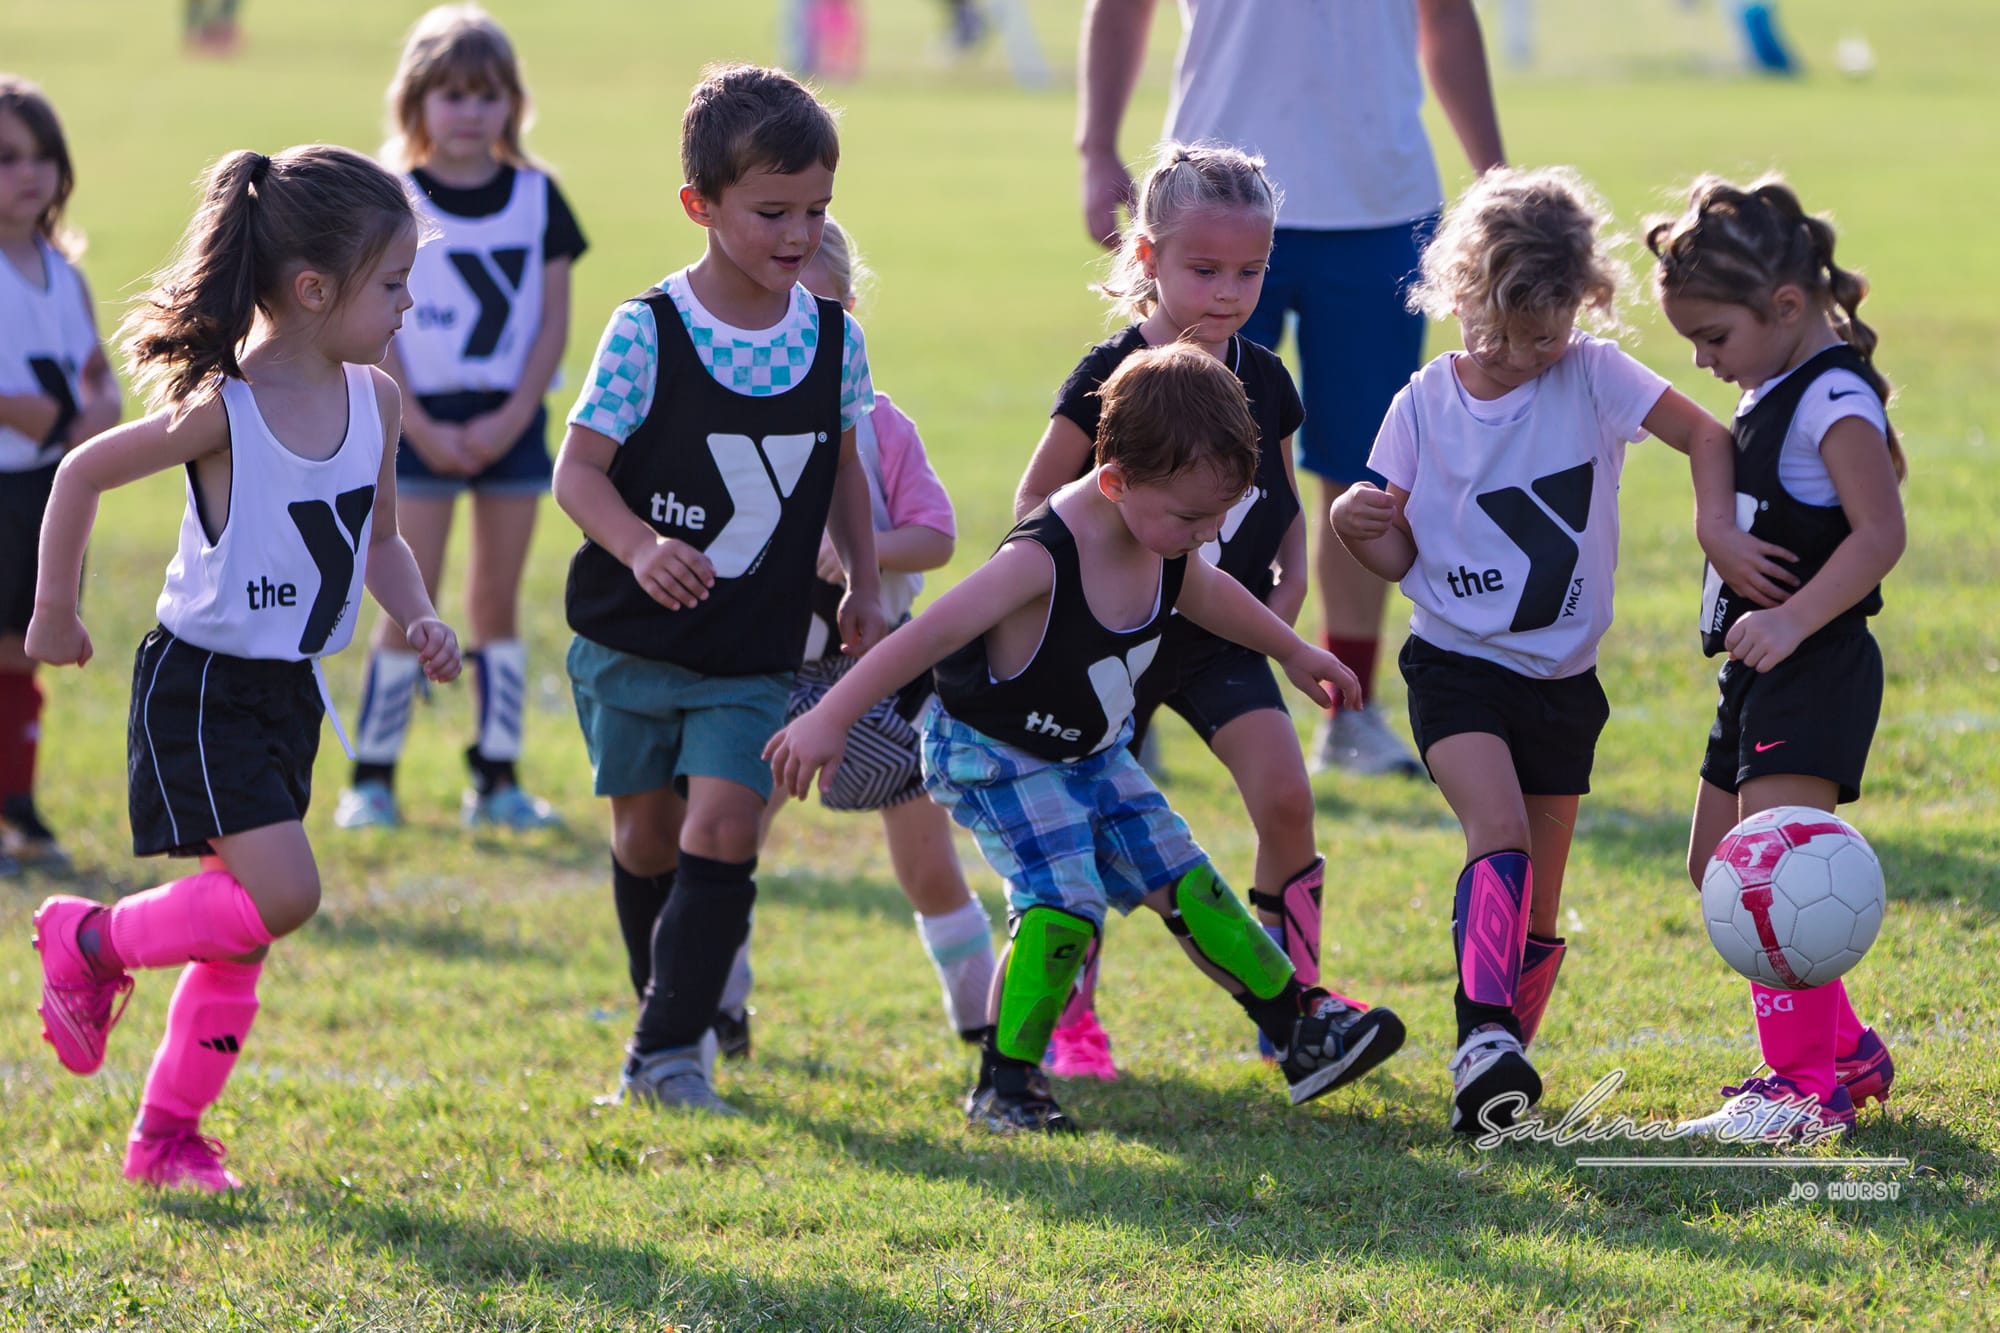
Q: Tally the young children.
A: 9